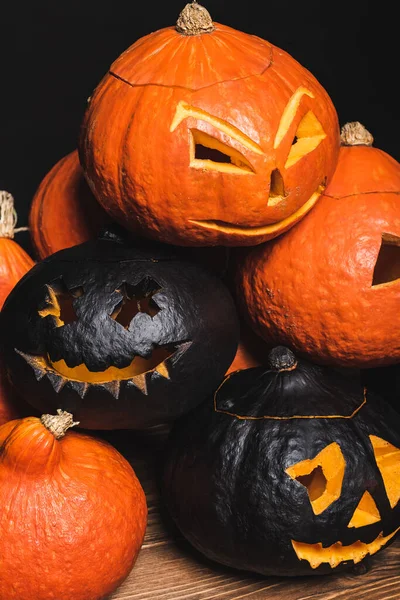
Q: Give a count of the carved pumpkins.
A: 4